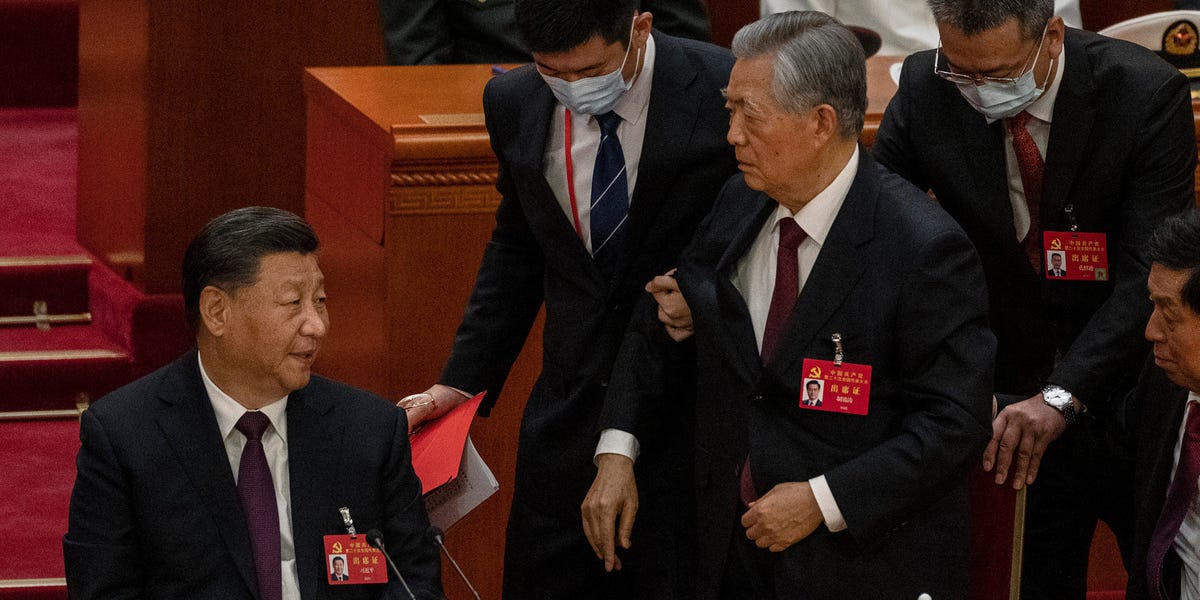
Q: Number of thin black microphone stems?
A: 2